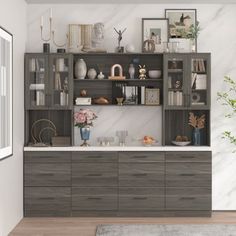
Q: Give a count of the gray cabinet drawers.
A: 12